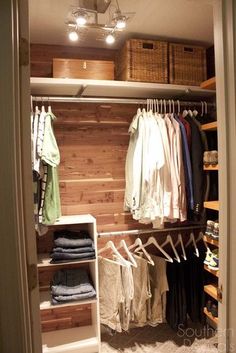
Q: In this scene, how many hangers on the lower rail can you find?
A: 8